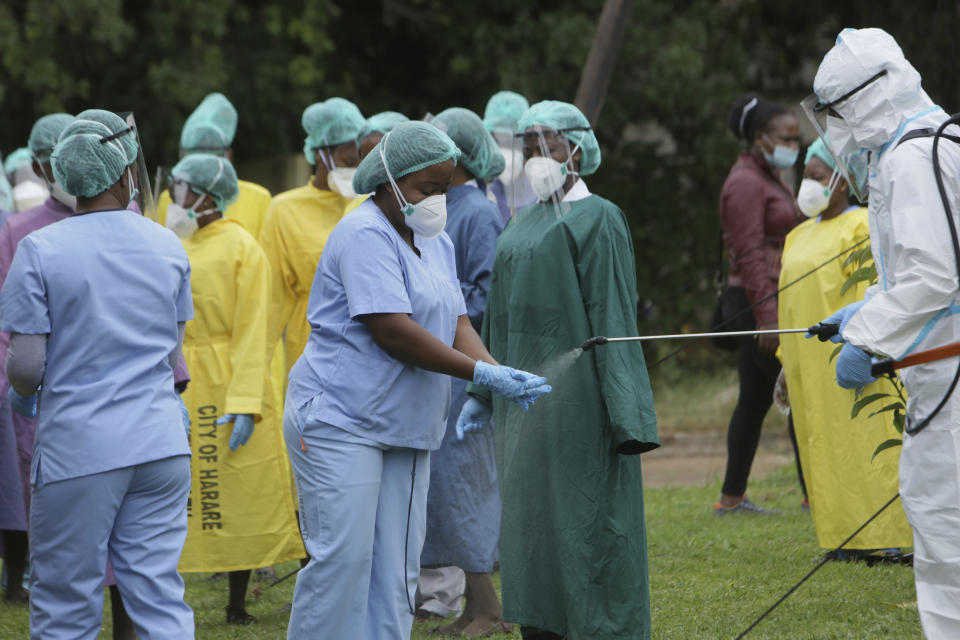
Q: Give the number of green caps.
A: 12